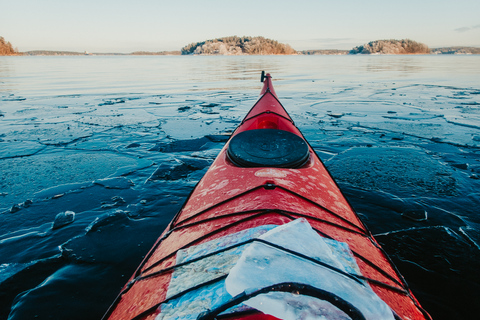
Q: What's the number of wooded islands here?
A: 2